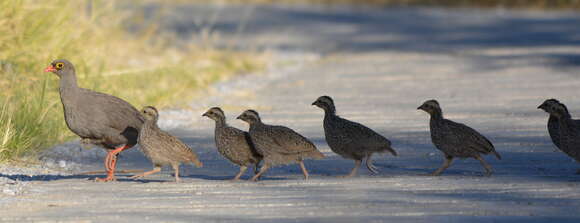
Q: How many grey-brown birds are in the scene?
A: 7